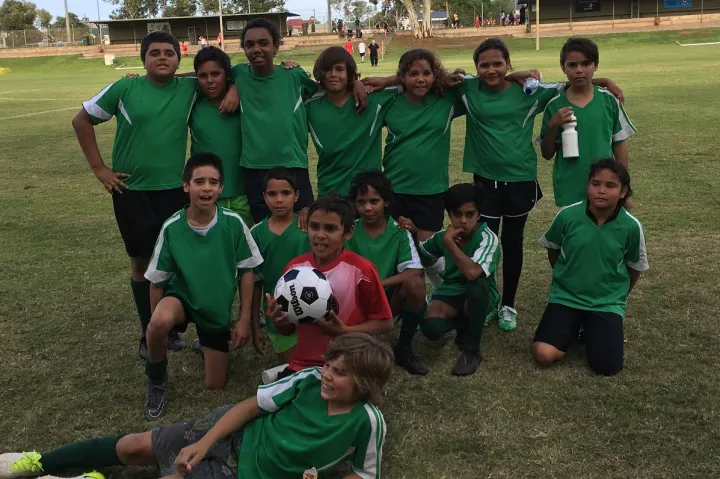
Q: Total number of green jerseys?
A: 13